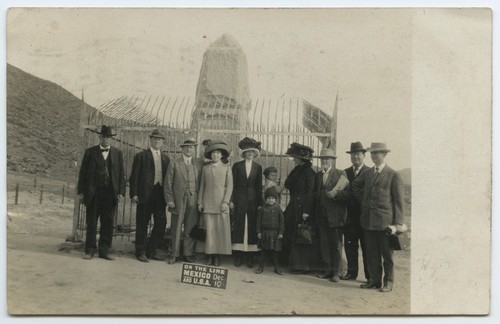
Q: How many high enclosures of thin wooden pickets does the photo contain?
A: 1